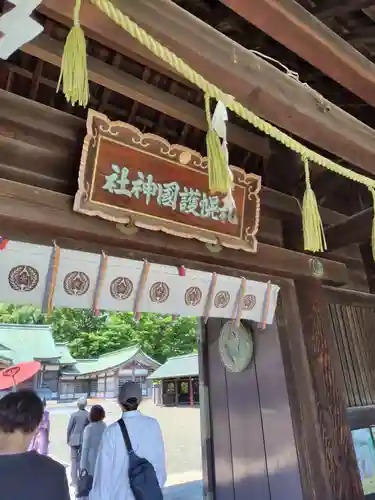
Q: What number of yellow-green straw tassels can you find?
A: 4